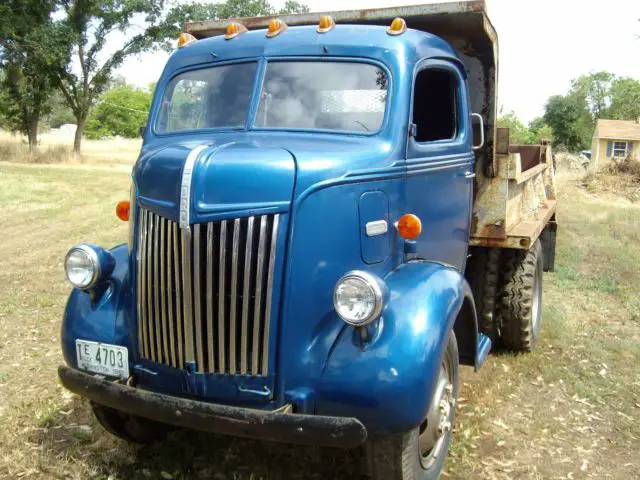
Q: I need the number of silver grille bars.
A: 15